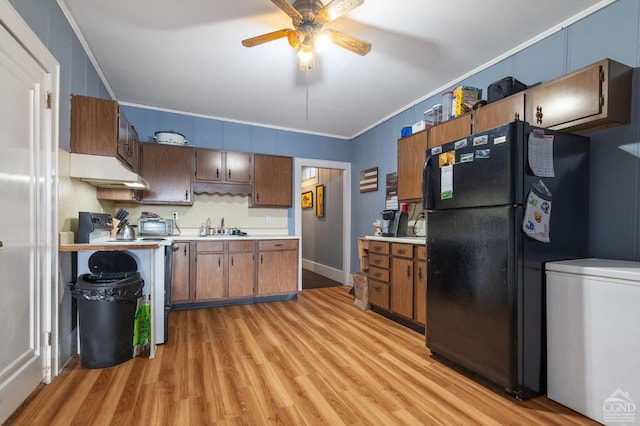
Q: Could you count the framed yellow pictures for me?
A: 2